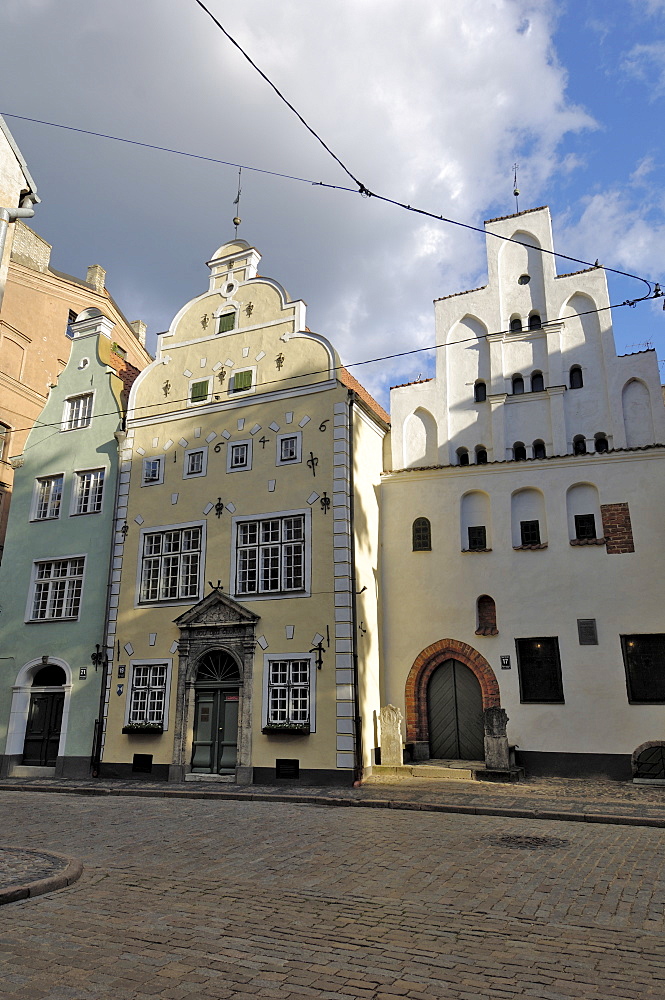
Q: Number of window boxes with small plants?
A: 2